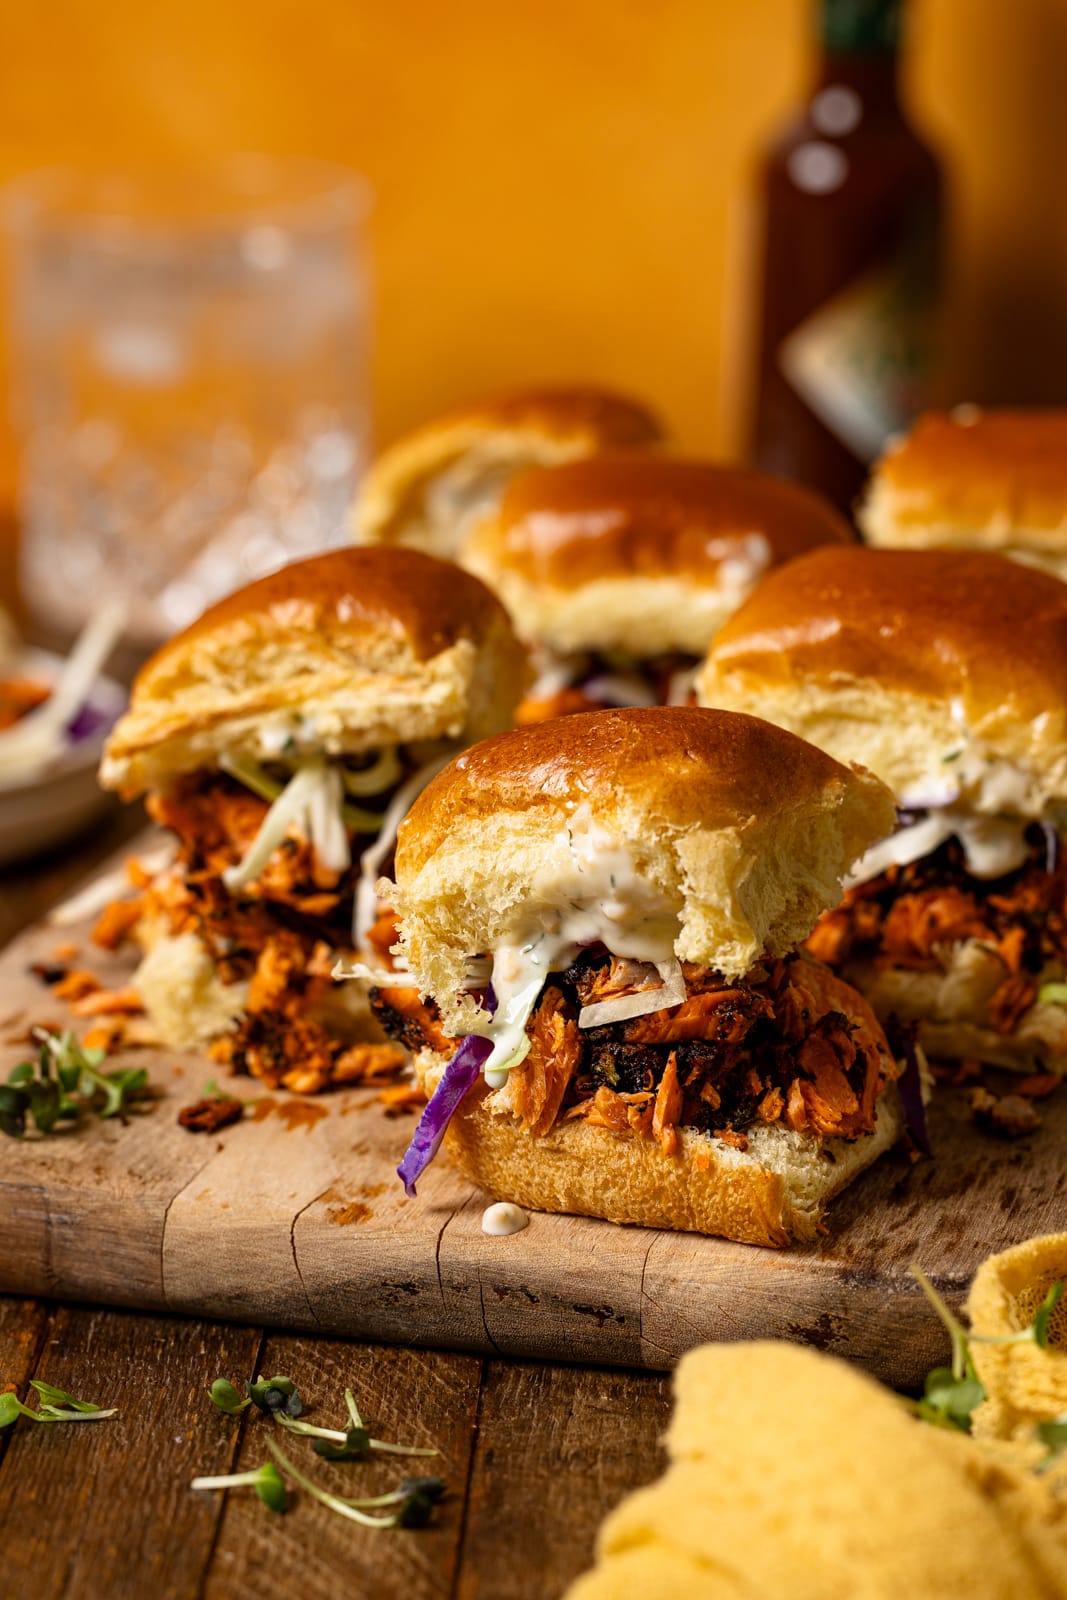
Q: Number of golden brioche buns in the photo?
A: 6